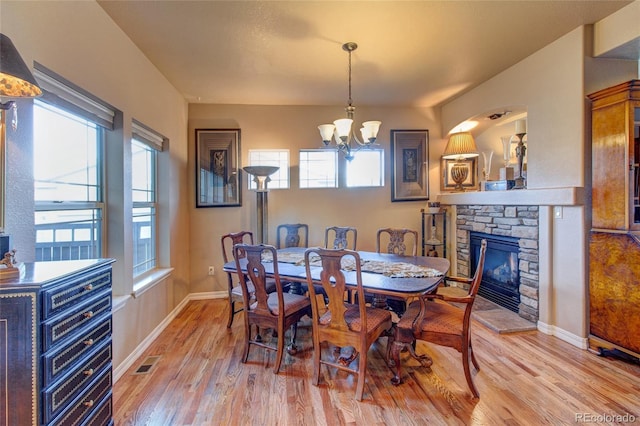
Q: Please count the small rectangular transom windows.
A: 3